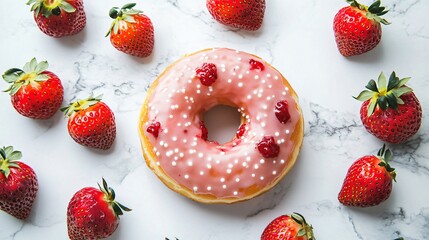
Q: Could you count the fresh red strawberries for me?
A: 11